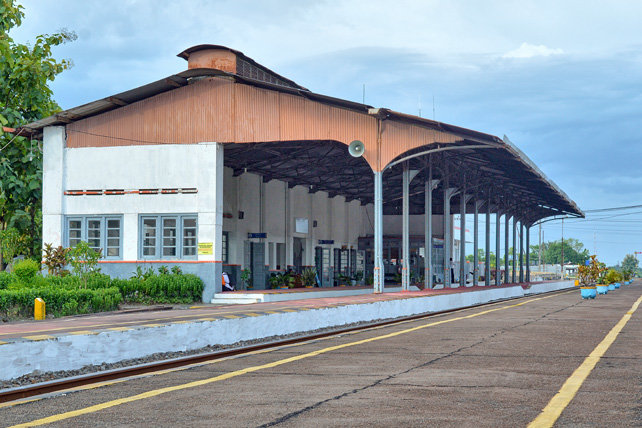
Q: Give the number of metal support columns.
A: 12